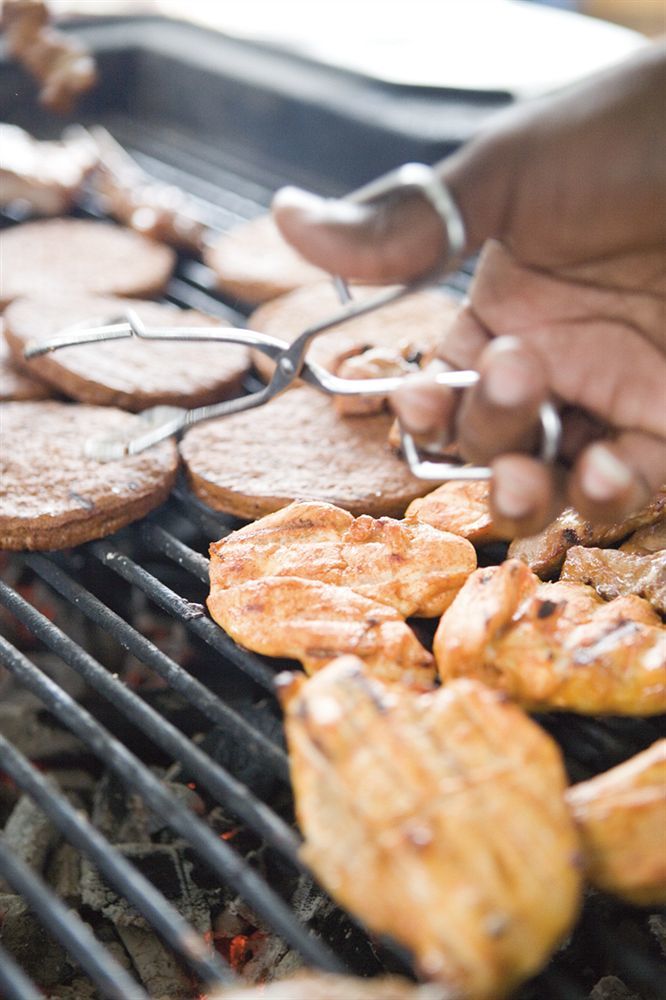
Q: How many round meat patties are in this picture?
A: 7